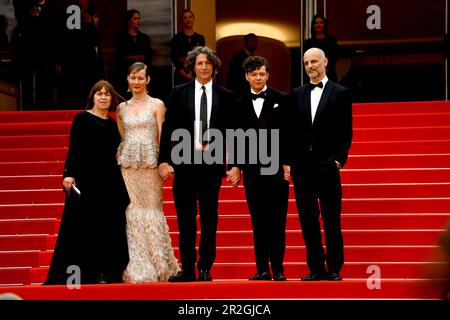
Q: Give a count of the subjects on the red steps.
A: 5